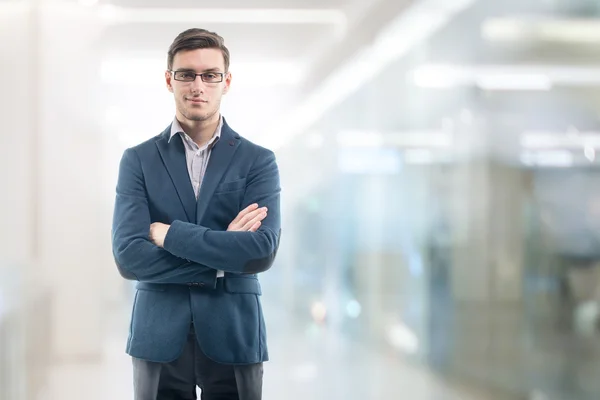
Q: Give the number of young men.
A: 1